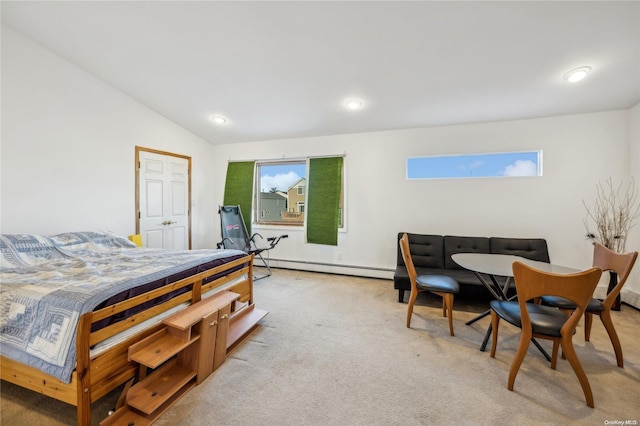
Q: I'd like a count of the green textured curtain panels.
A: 2